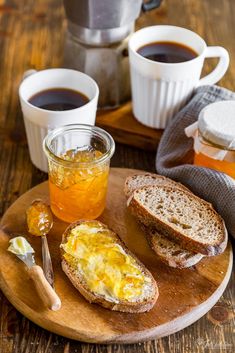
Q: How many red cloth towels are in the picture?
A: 0